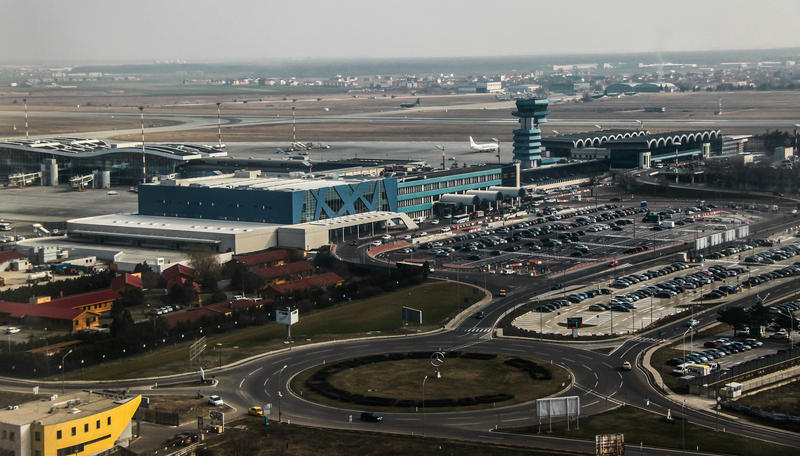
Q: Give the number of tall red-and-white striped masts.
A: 4